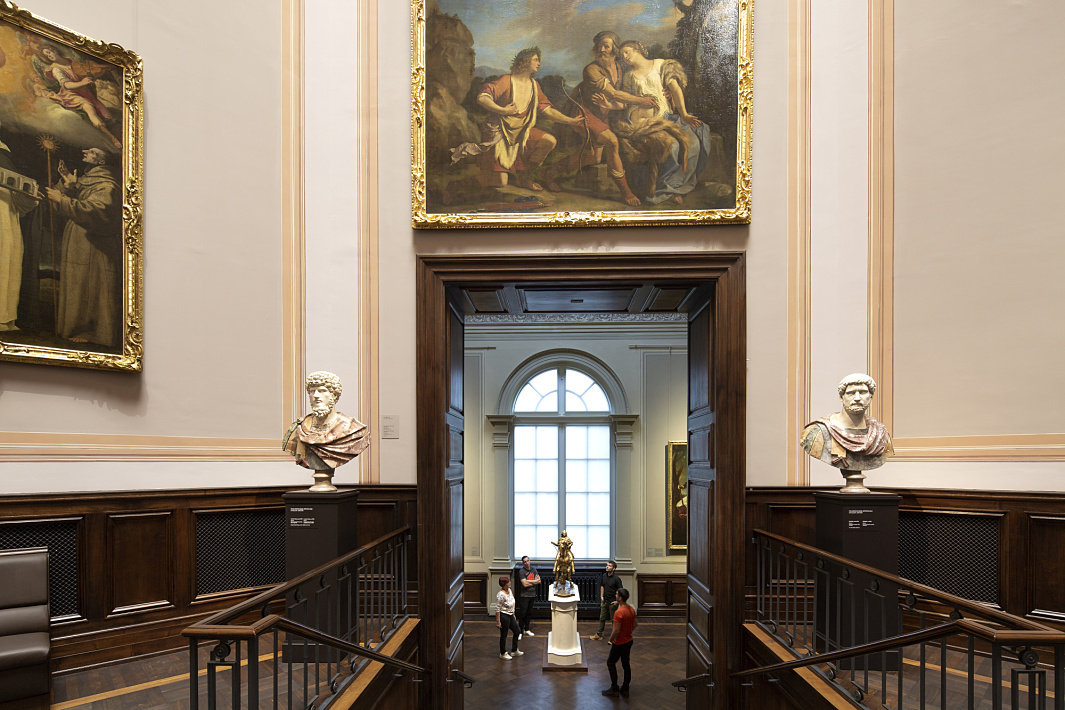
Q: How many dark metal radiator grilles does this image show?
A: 3